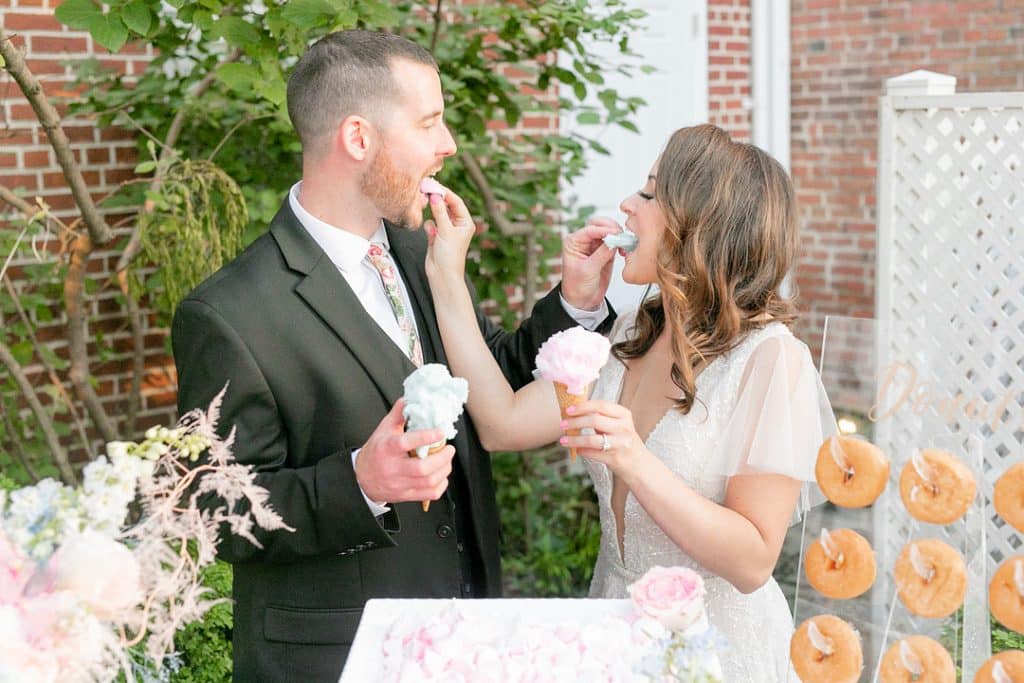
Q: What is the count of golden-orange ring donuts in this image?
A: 9